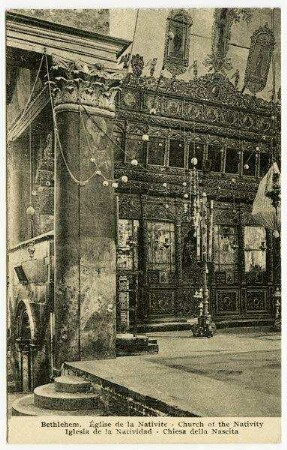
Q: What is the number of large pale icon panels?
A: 4